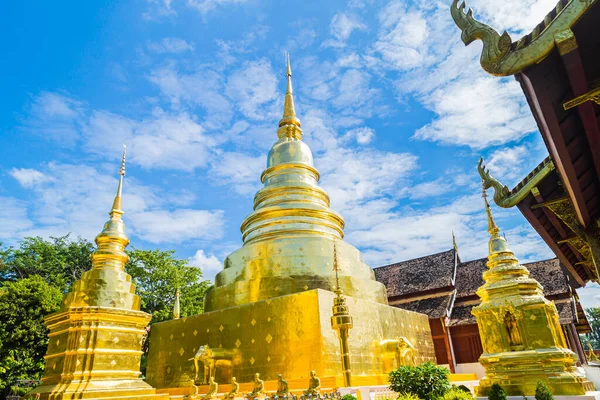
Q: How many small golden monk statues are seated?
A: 6